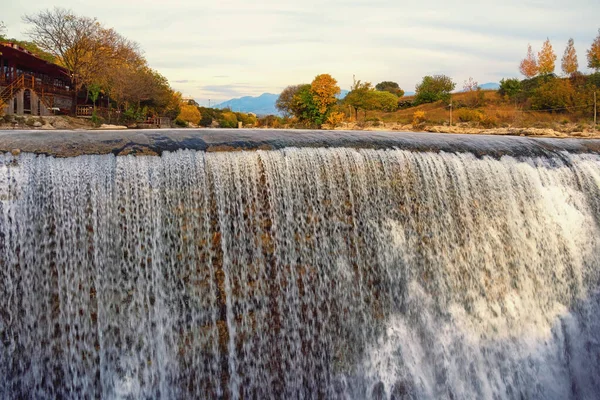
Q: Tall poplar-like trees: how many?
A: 4